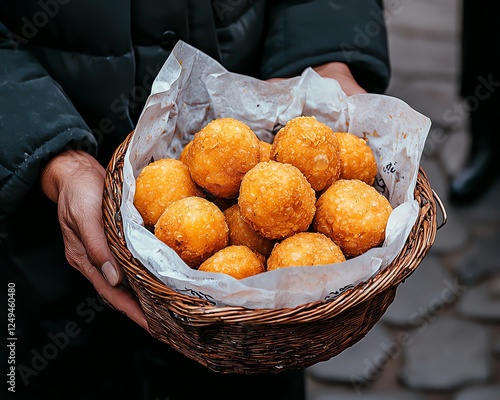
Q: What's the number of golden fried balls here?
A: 12